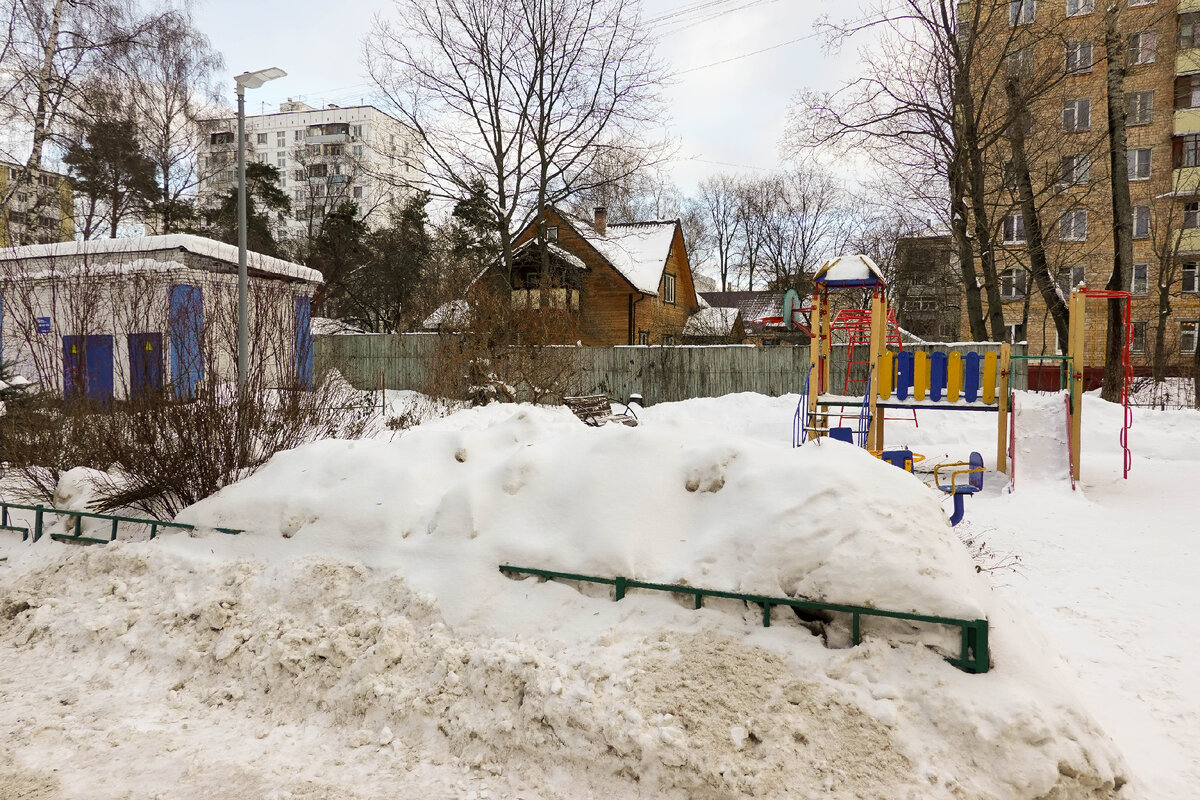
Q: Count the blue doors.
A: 2